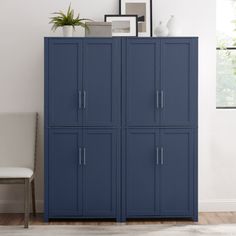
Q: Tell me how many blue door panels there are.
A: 8